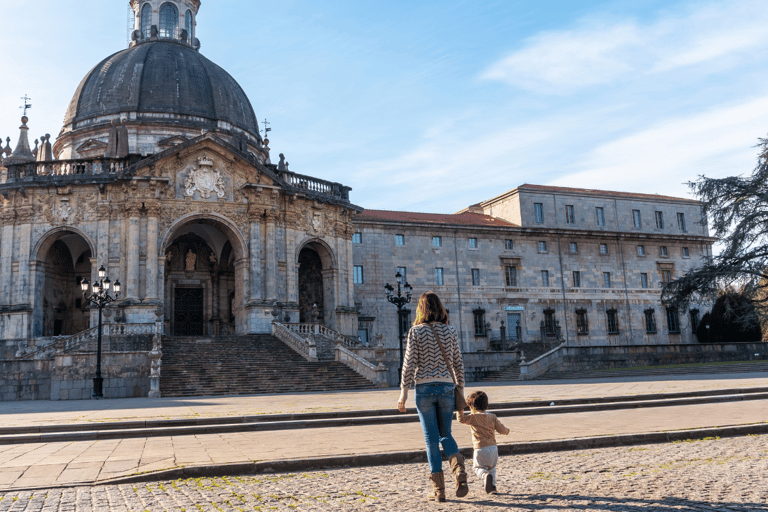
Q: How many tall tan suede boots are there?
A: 2